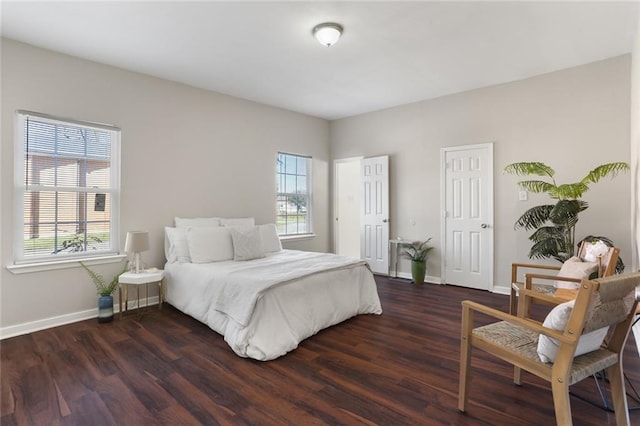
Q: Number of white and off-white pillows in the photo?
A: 8